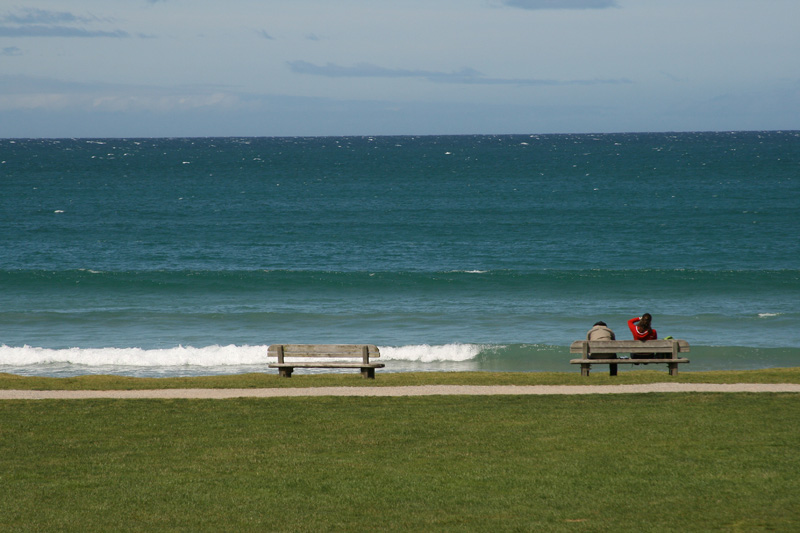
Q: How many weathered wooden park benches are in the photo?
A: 2